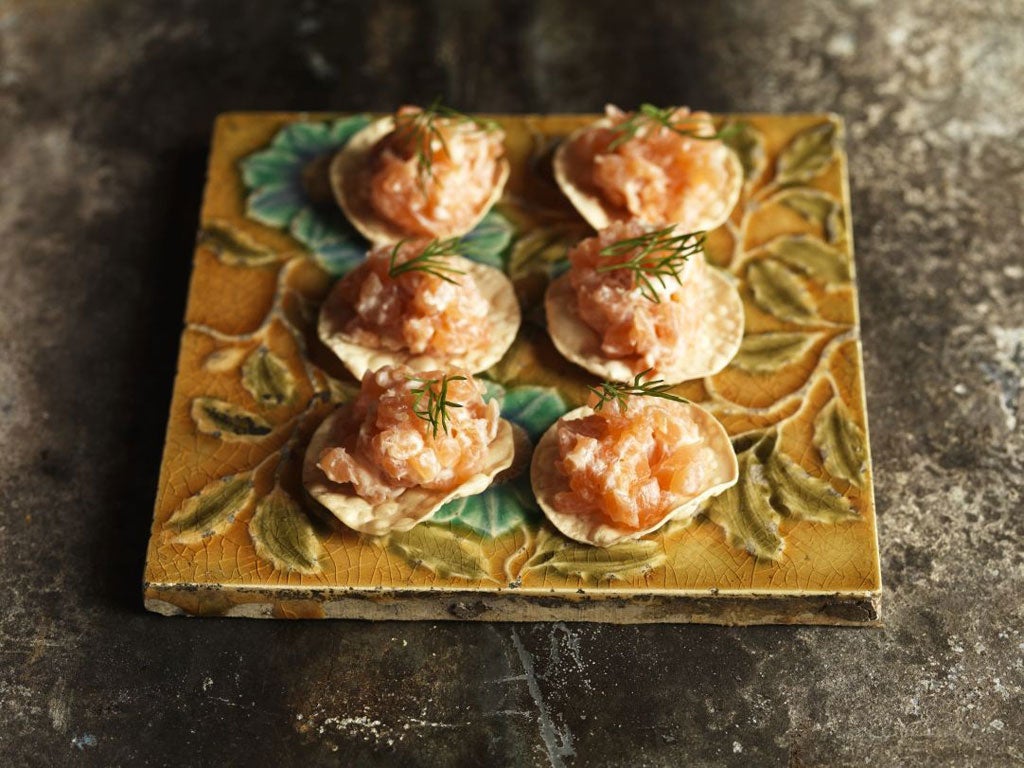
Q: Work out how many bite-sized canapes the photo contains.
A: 6